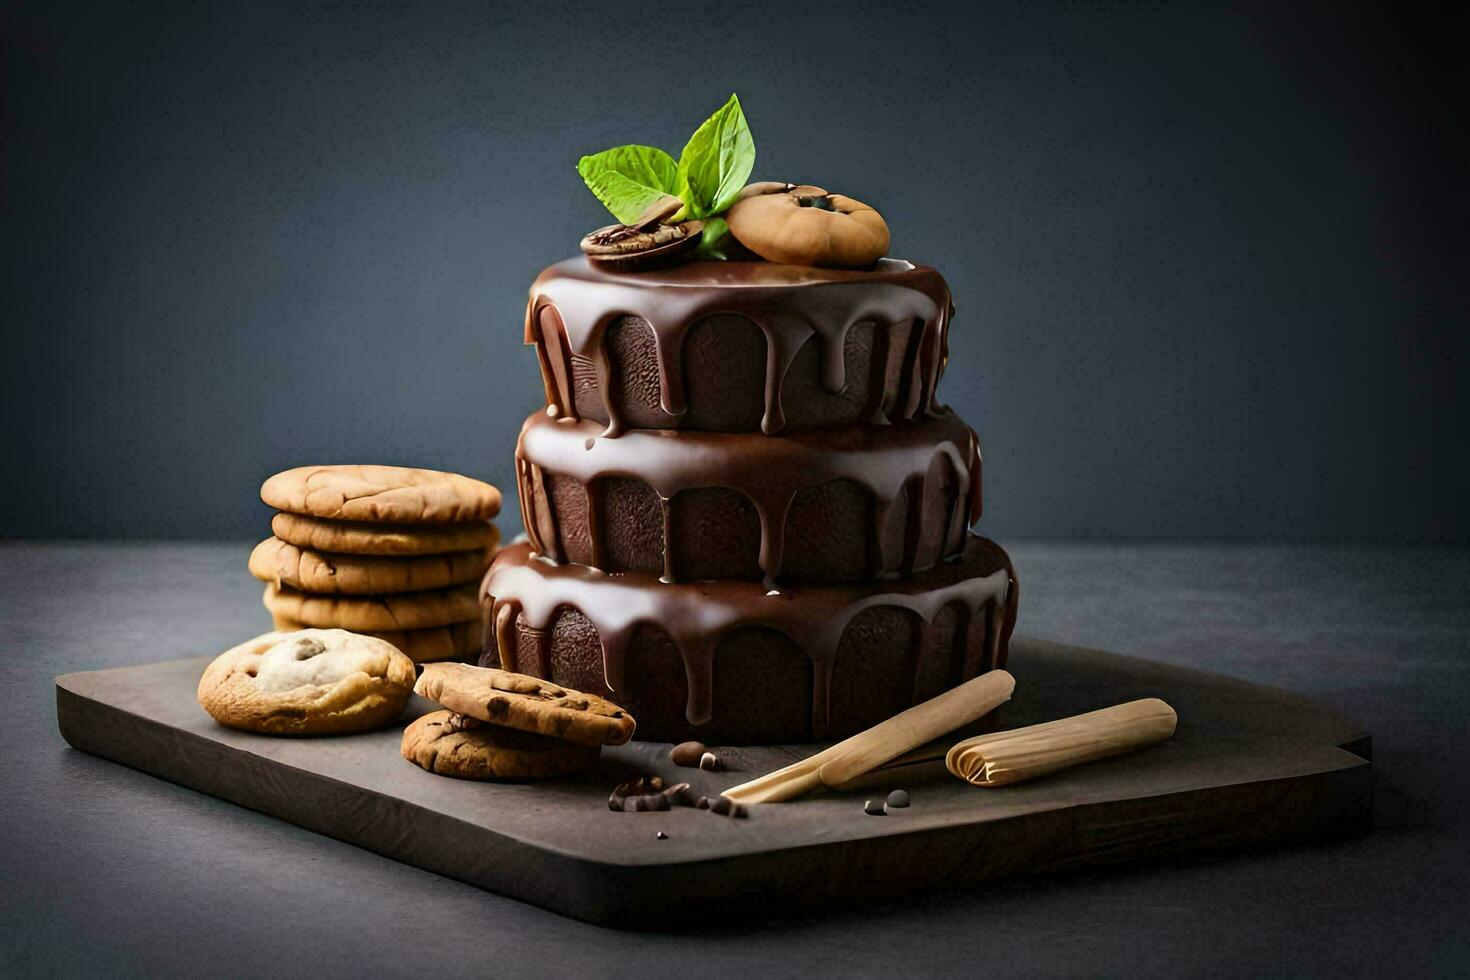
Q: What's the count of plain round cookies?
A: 5